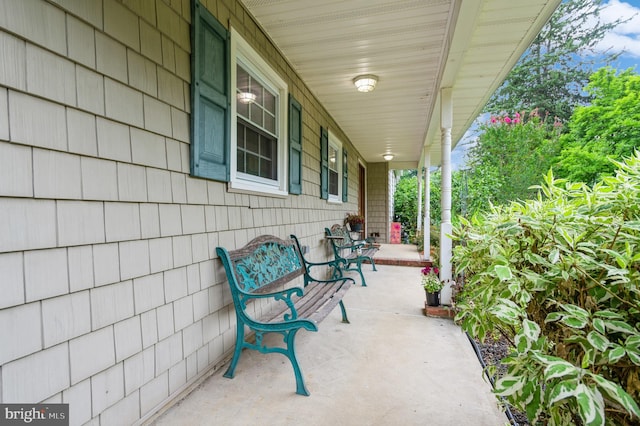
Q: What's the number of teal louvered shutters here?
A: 4